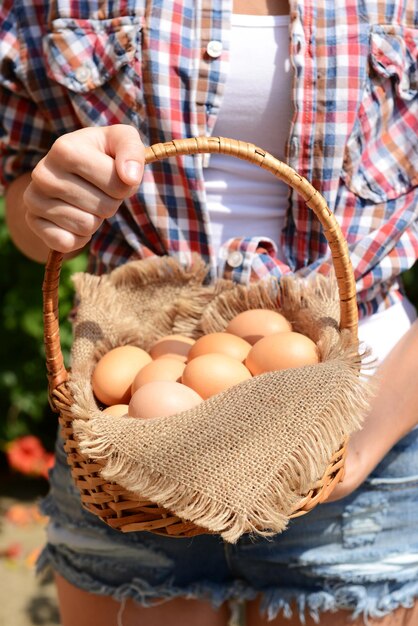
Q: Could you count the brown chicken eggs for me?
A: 9